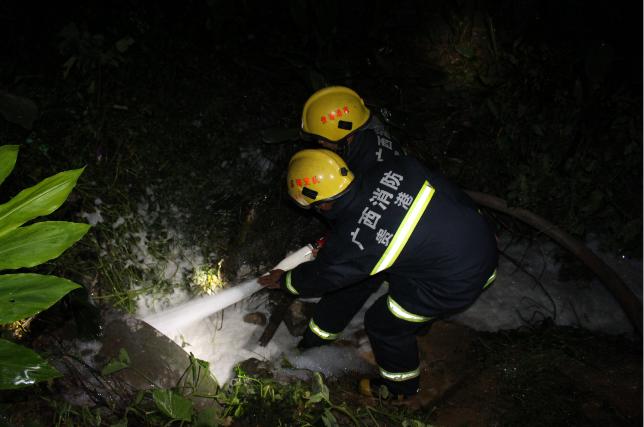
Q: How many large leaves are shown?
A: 5